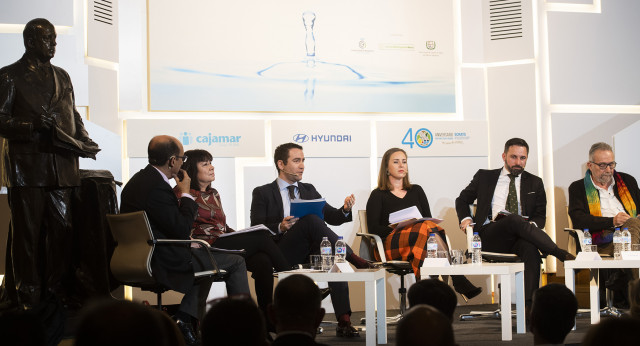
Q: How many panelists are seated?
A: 6